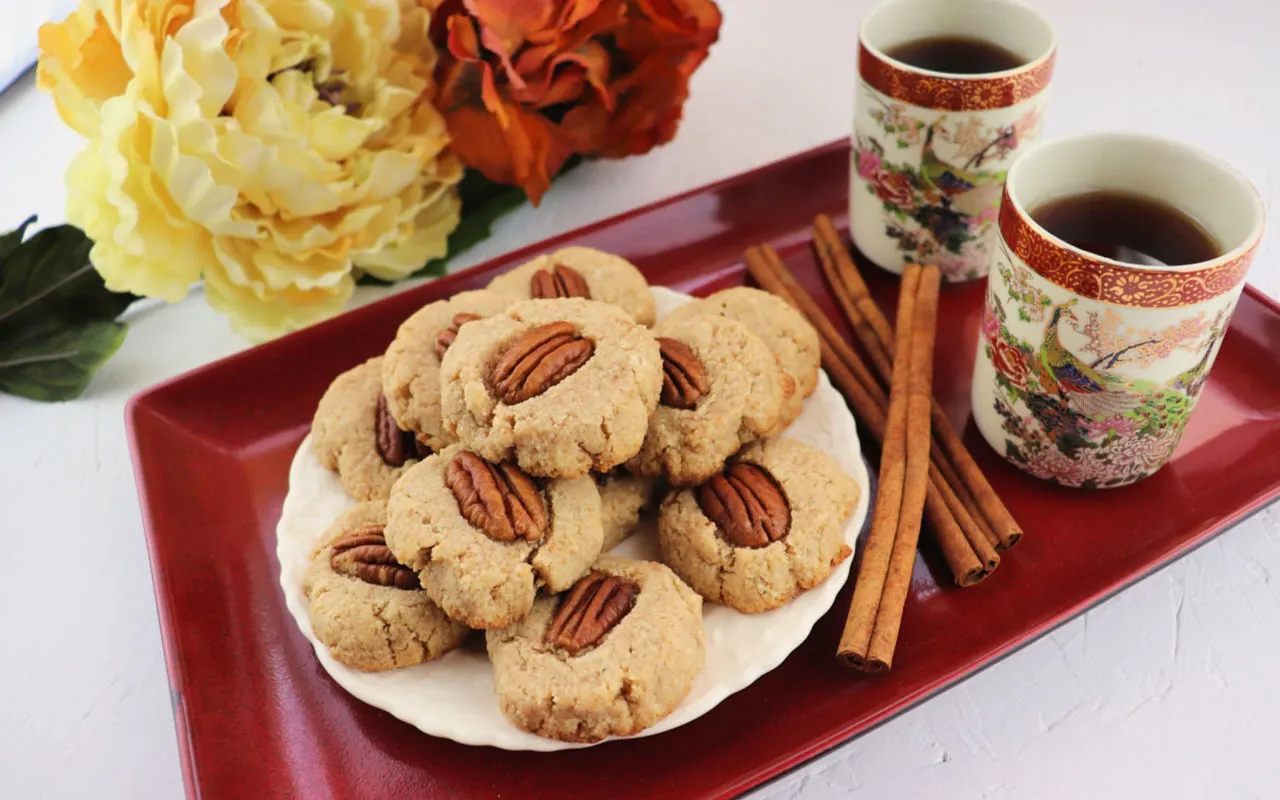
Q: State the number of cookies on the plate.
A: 11